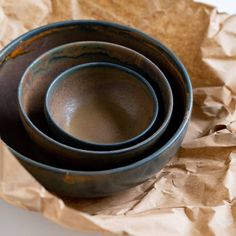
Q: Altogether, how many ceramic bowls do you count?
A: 3